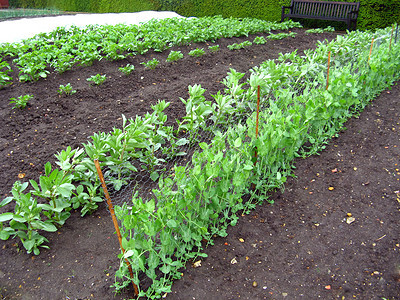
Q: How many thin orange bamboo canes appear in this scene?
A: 5